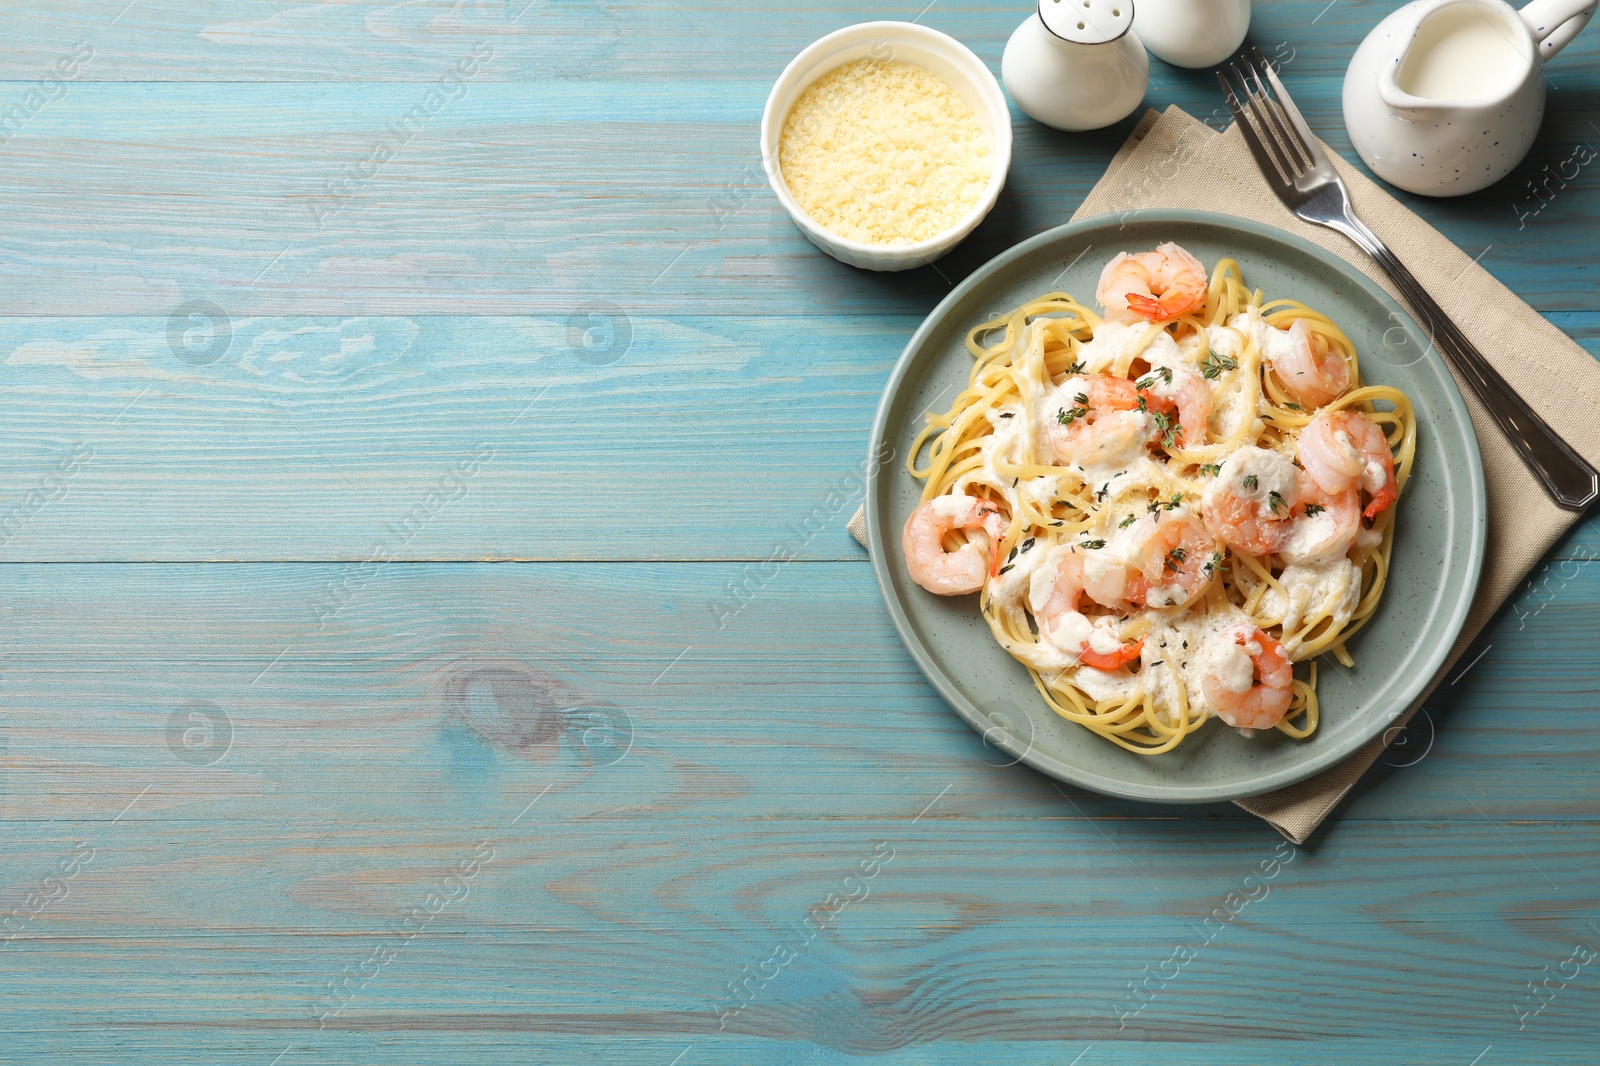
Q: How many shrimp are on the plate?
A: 11